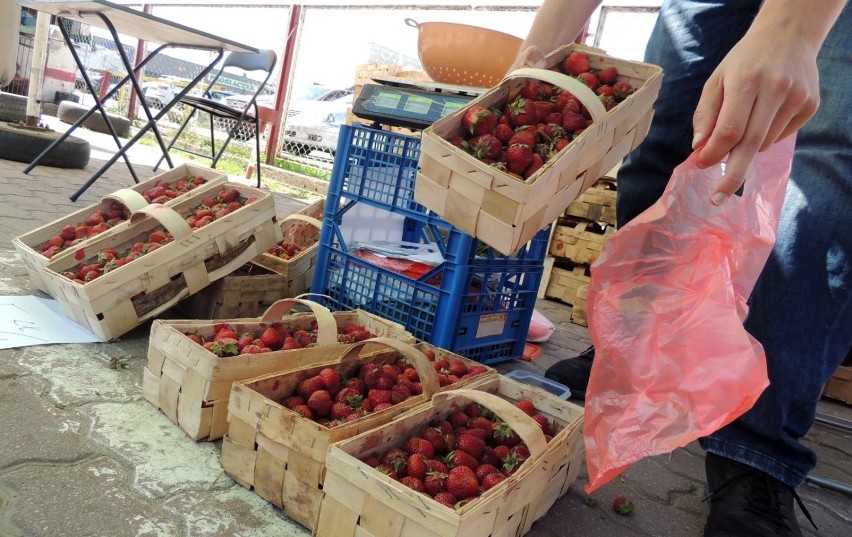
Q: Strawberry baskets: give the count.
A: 7